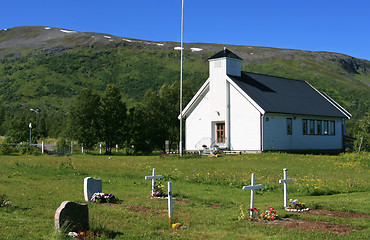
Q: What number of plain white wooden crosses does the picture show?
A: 3